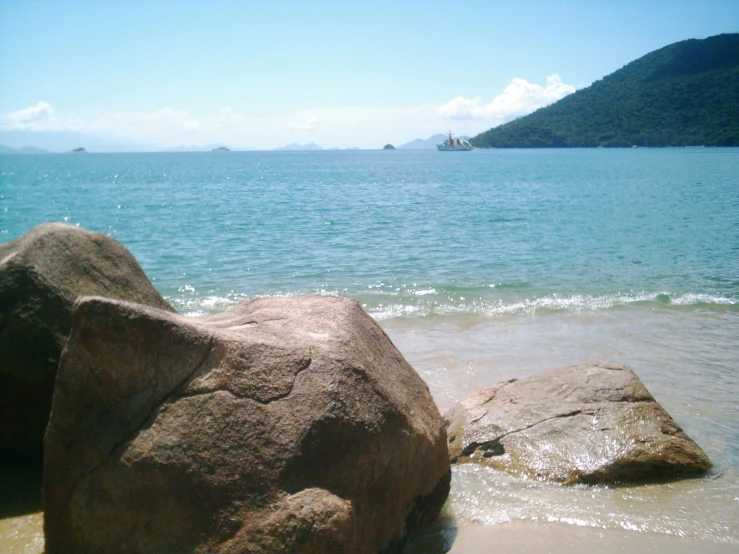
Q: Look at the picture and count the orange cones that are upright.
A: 0